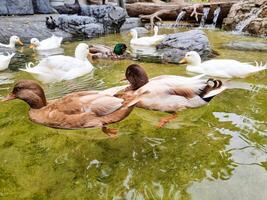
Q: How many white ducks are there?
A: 7